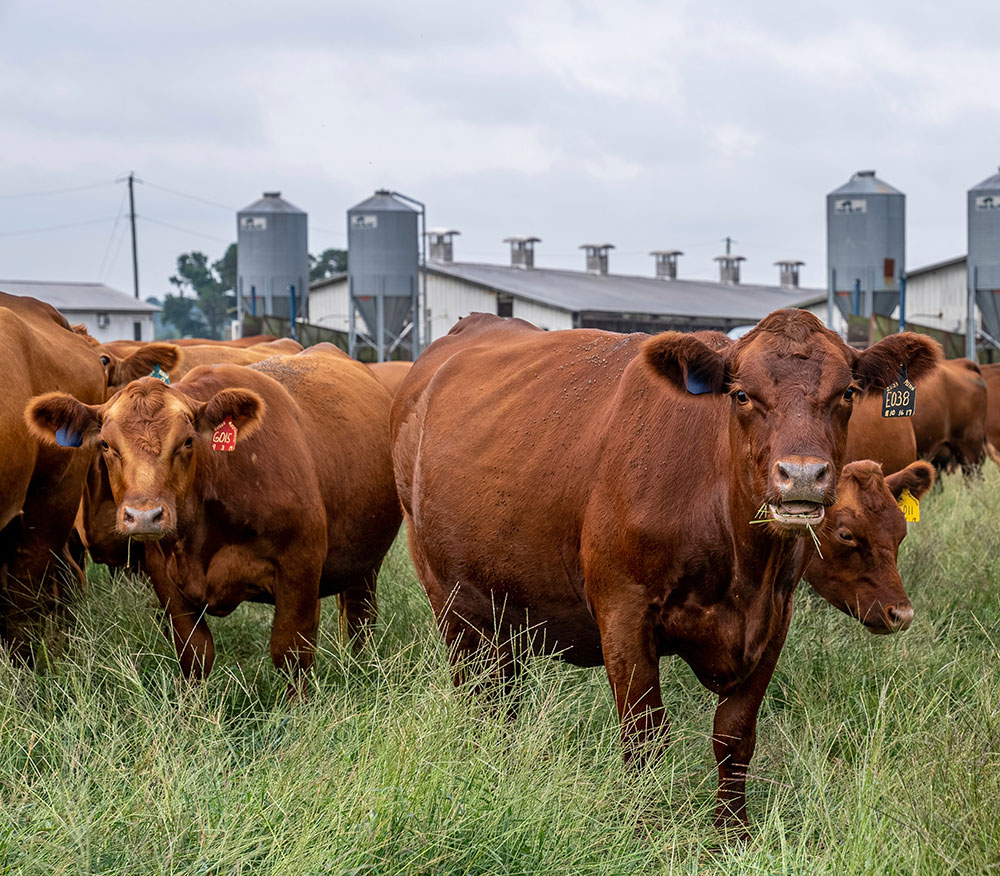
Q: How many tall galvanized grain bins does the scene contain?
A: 4